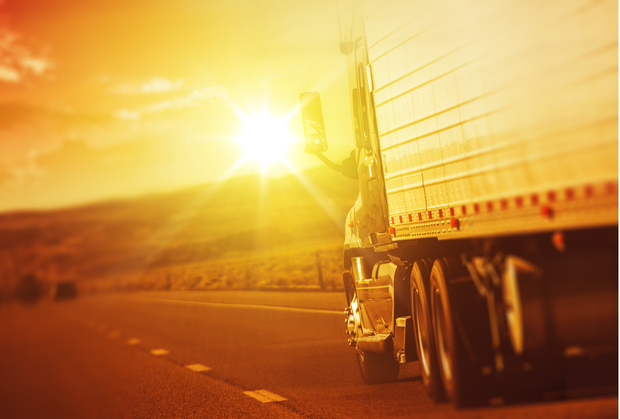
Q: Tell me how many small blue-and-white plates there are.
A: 0